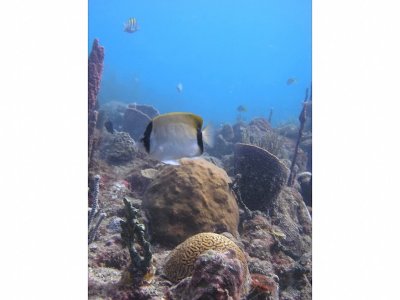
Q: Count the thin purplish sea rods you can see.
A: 2